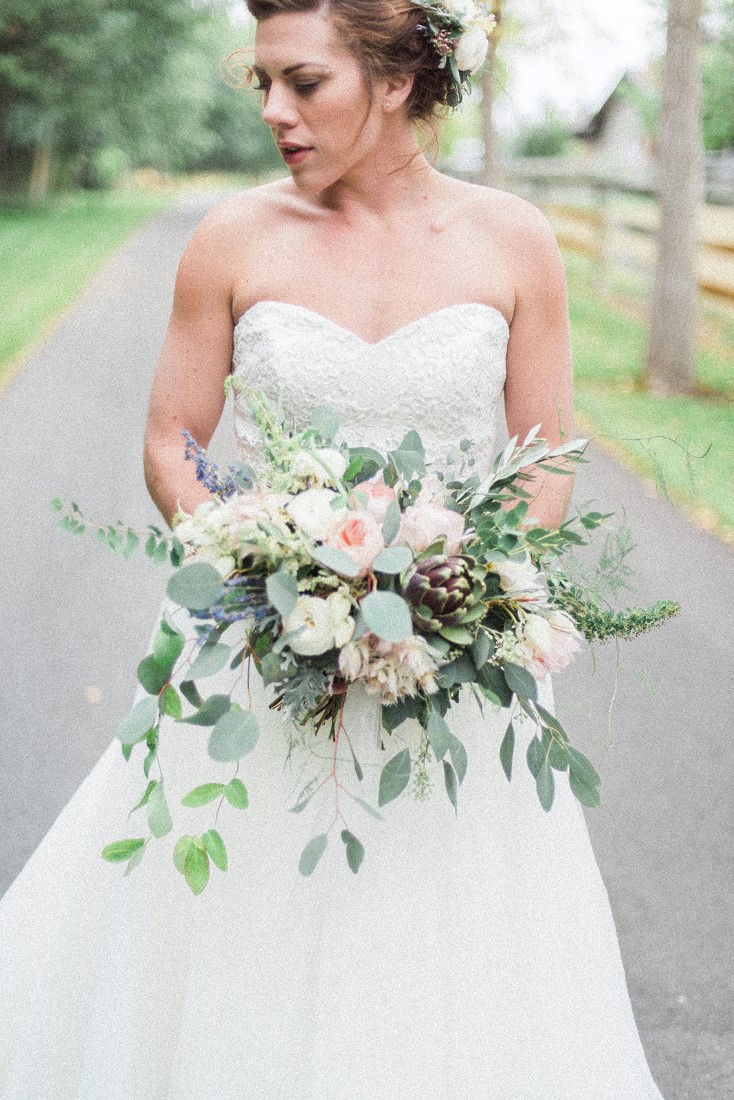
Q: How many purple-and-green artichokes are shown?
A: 1